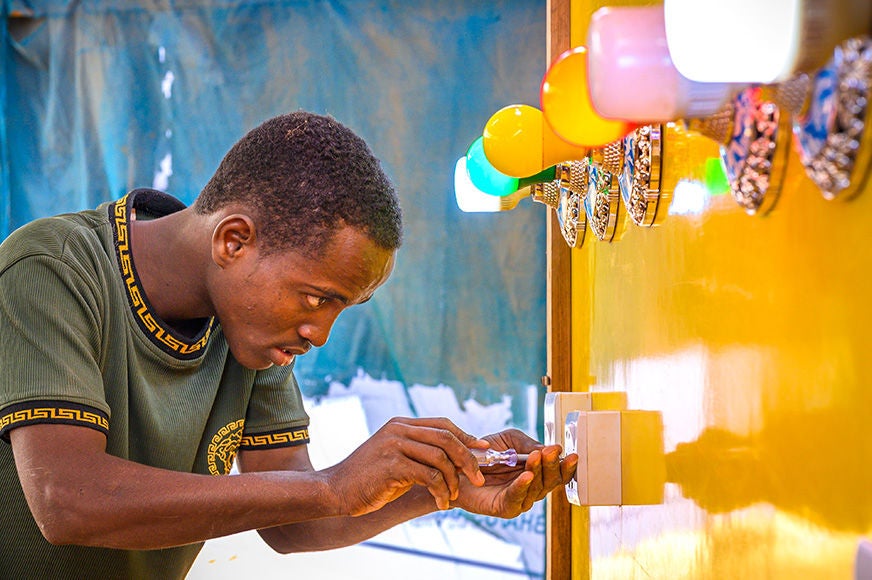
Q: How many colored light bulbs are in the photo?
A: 4